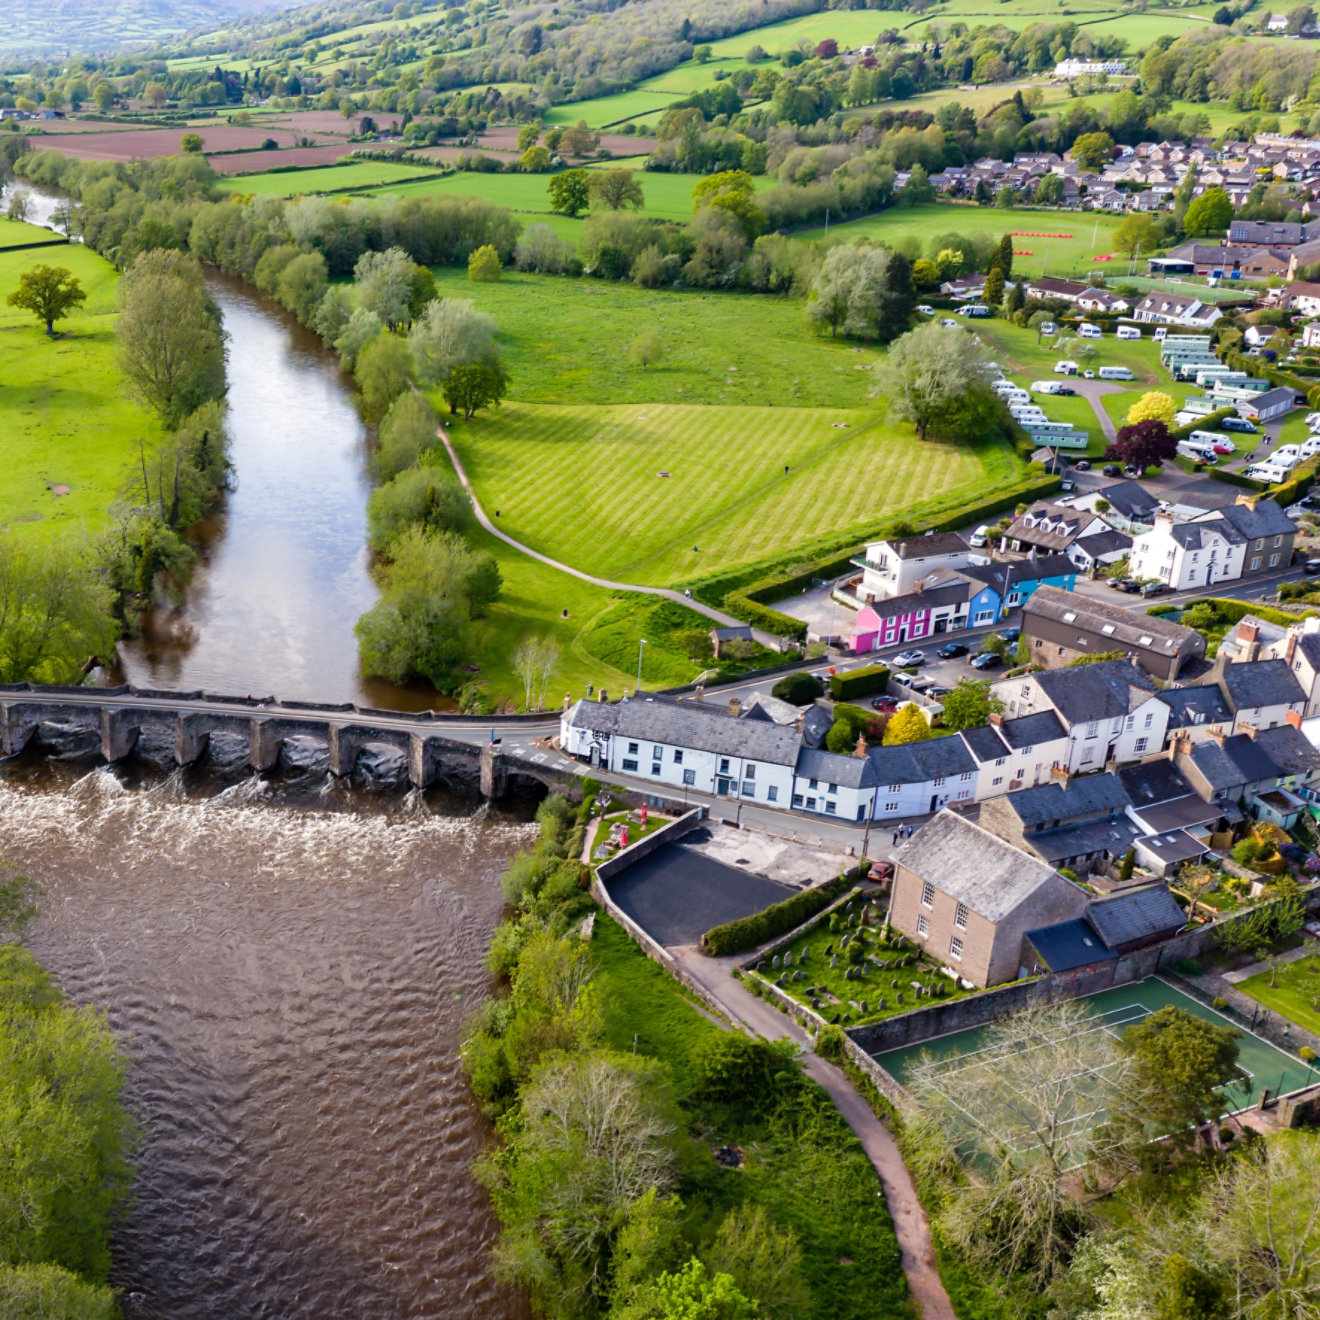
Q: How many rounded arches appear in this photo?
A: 7